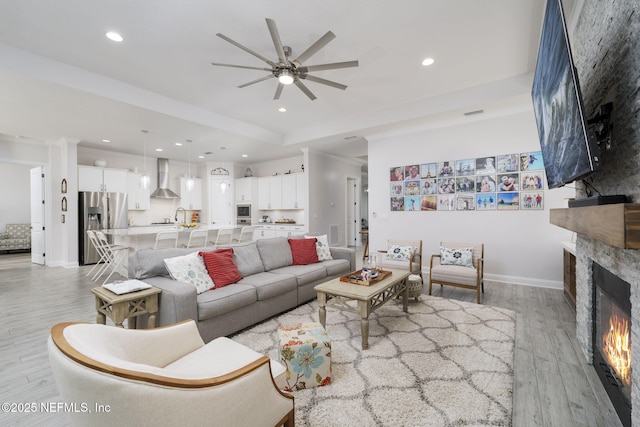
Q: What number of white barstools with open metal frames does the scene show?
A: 6